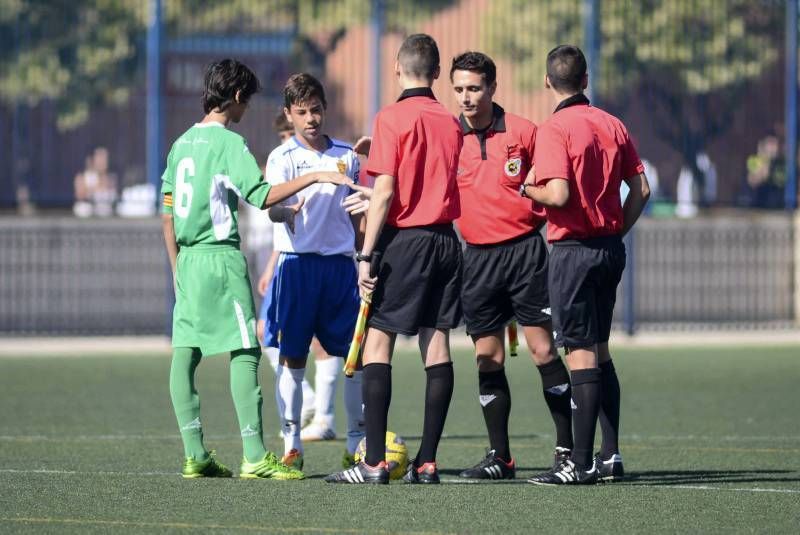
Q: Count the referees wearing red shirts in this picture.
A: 3